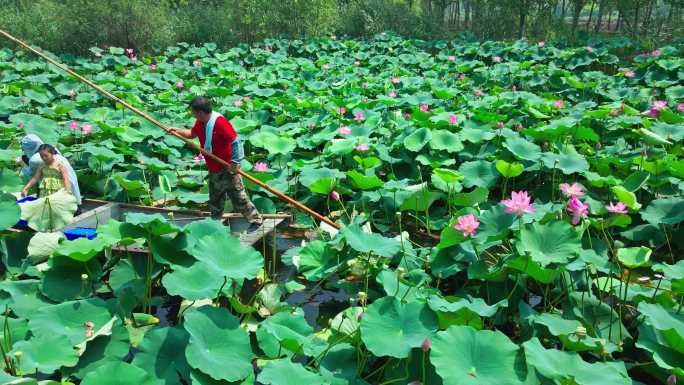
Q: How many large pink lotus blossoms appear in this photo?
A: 5